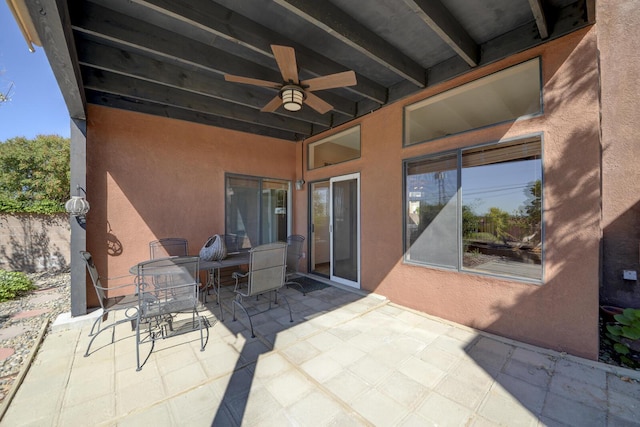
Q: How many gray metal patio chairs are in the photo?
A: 6